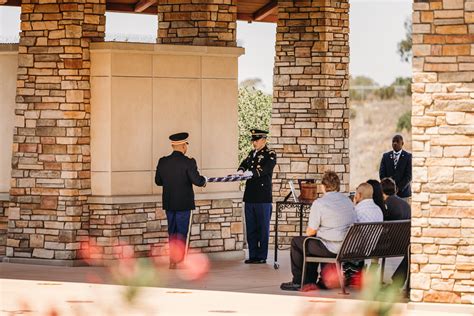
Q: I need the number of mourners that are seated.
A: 4